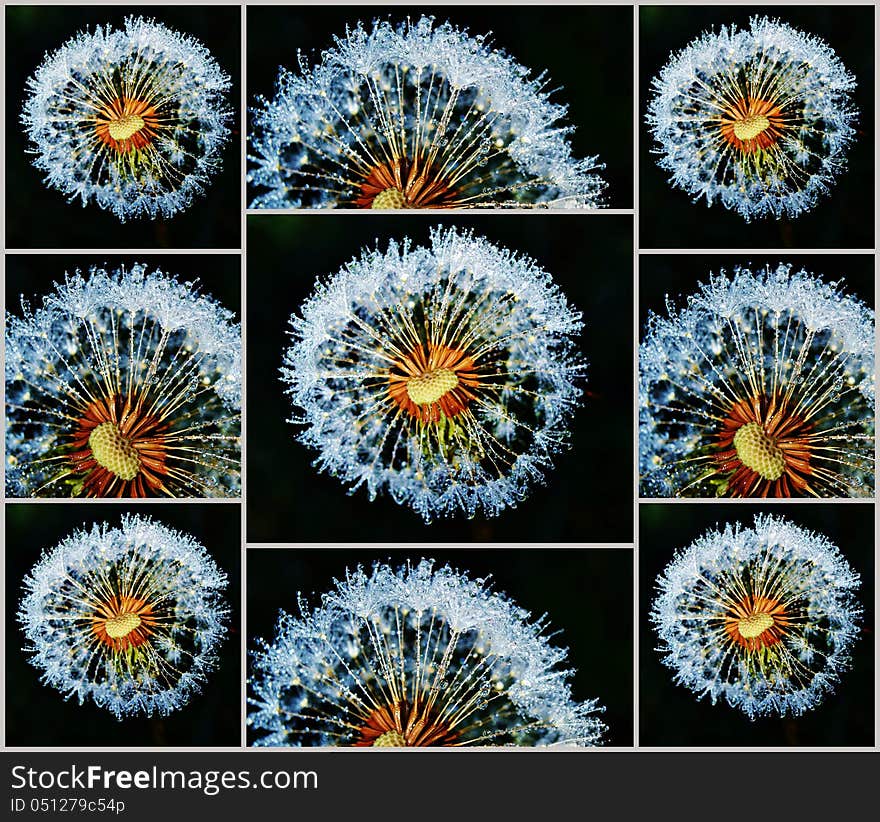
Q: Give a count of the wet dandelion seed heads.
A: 9